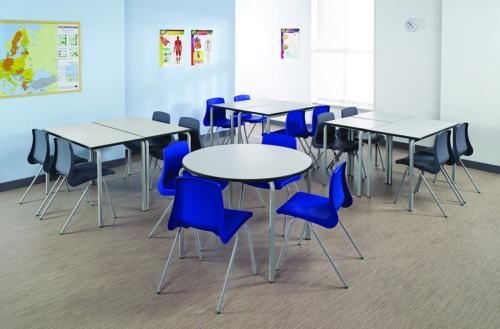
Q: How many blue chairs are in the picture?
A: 8